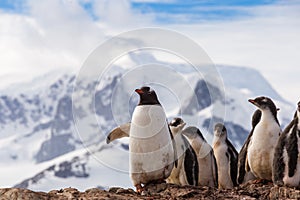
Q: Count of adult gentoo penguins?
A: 1